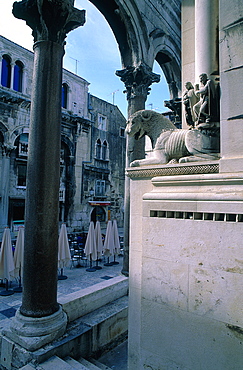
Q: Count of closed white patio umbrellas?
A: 7